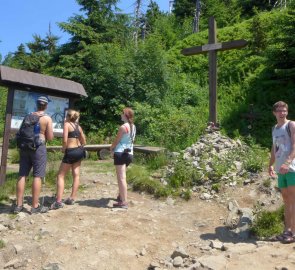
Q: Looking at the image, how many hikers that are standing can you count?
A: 4